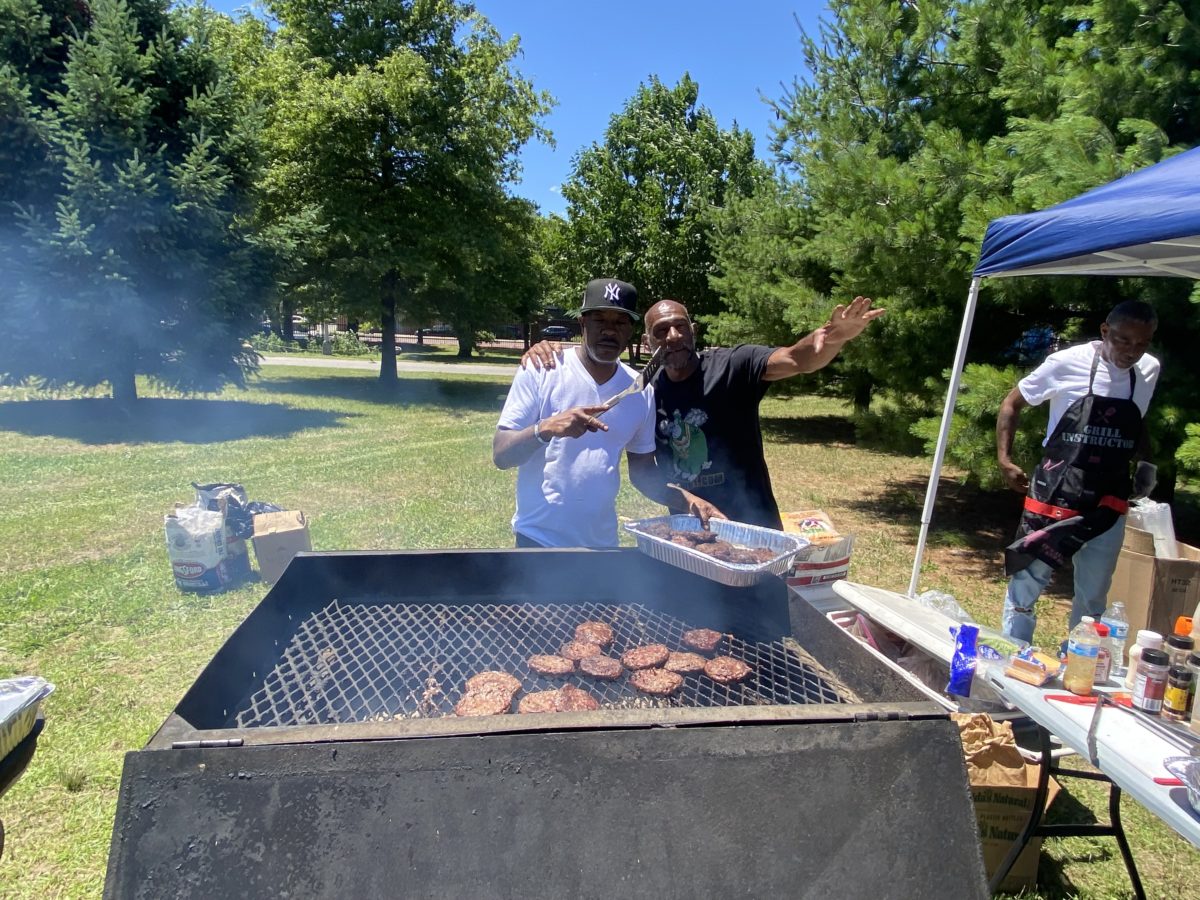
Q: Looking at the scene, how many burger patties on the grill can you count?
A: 13